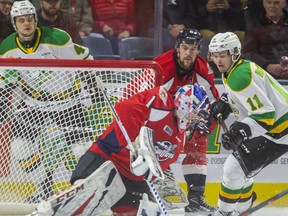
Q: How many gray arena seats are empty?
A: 2